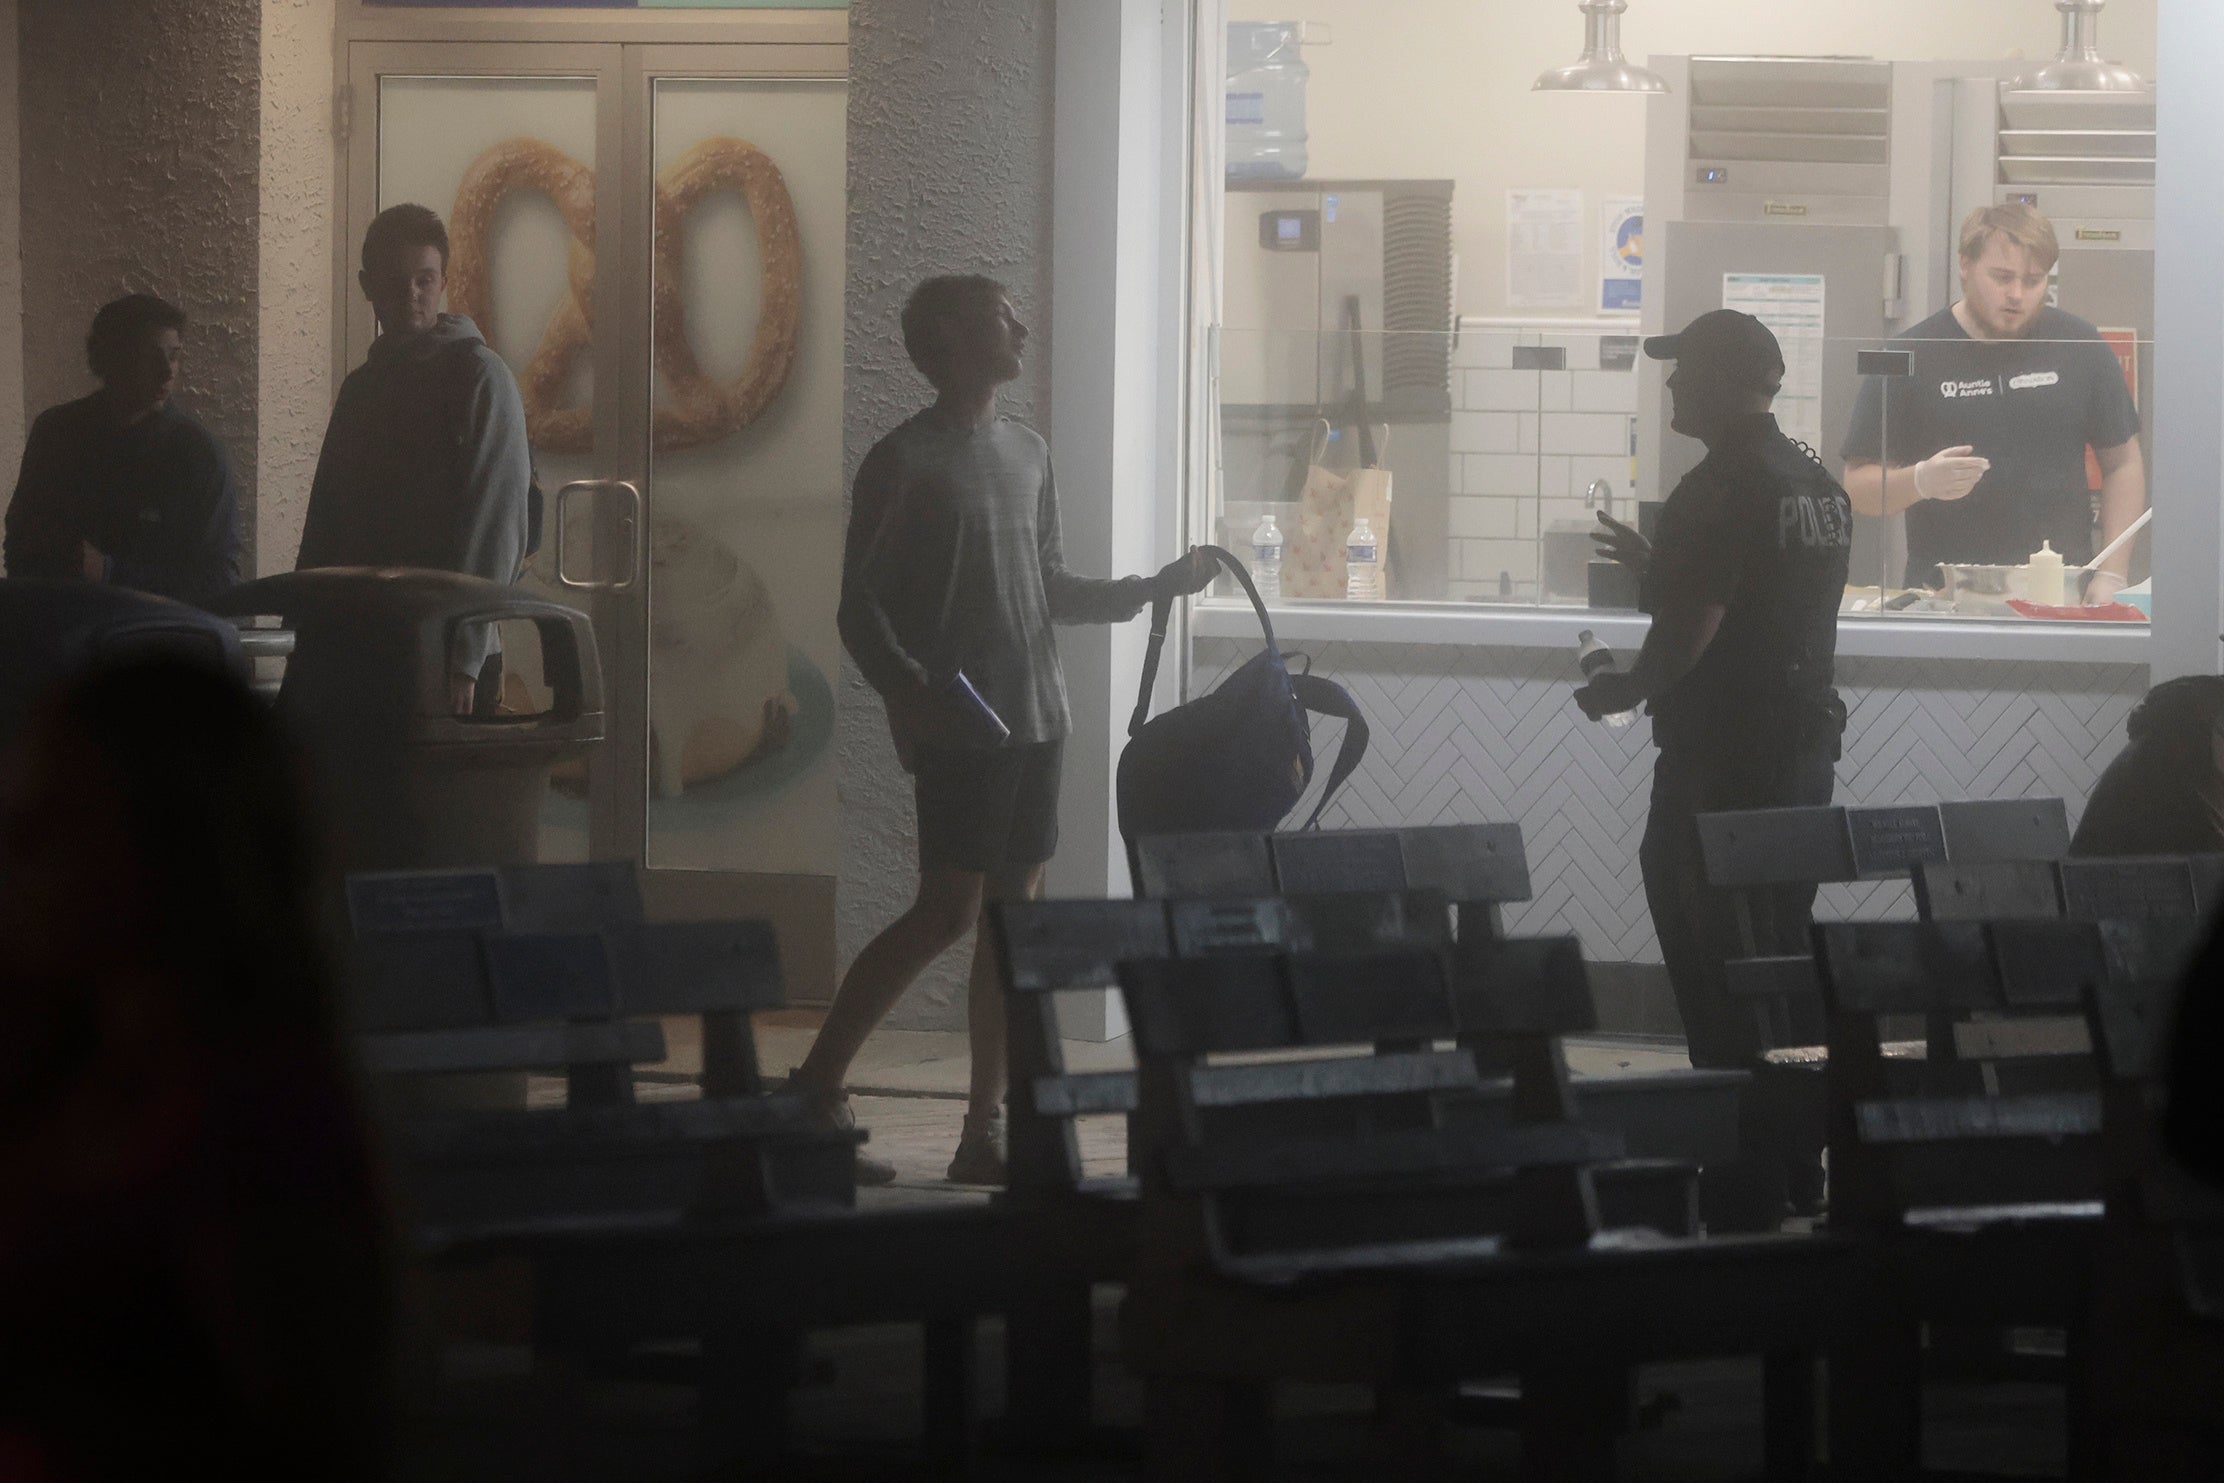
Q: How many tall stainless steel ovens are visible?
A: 2